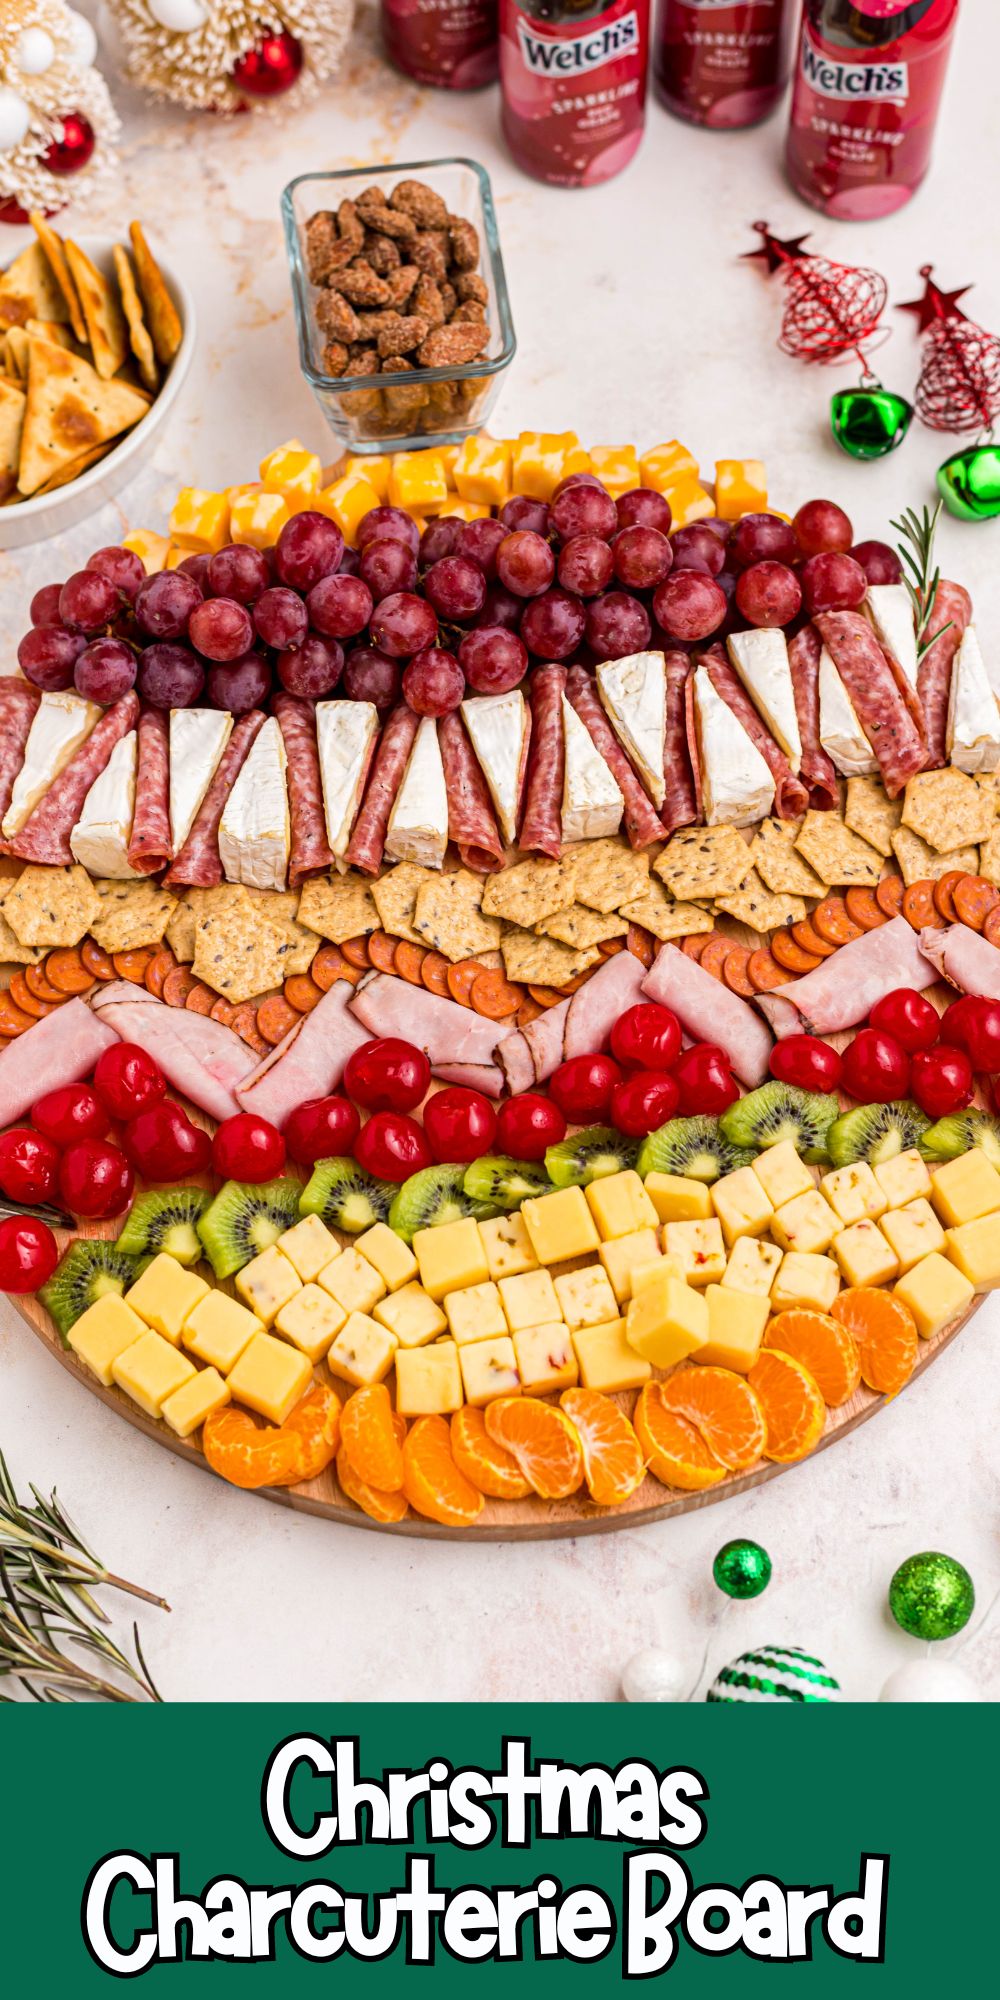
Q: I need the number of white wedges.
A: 14